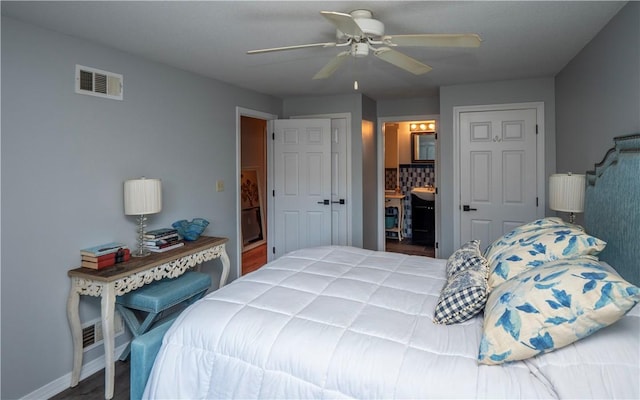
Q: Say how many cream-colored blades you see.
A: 5